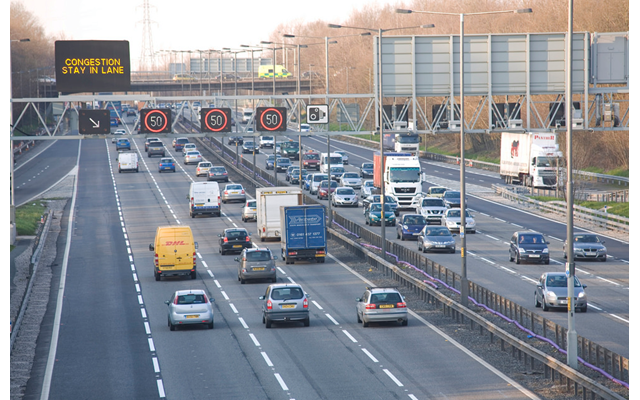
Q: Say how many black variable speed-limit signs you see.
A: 3